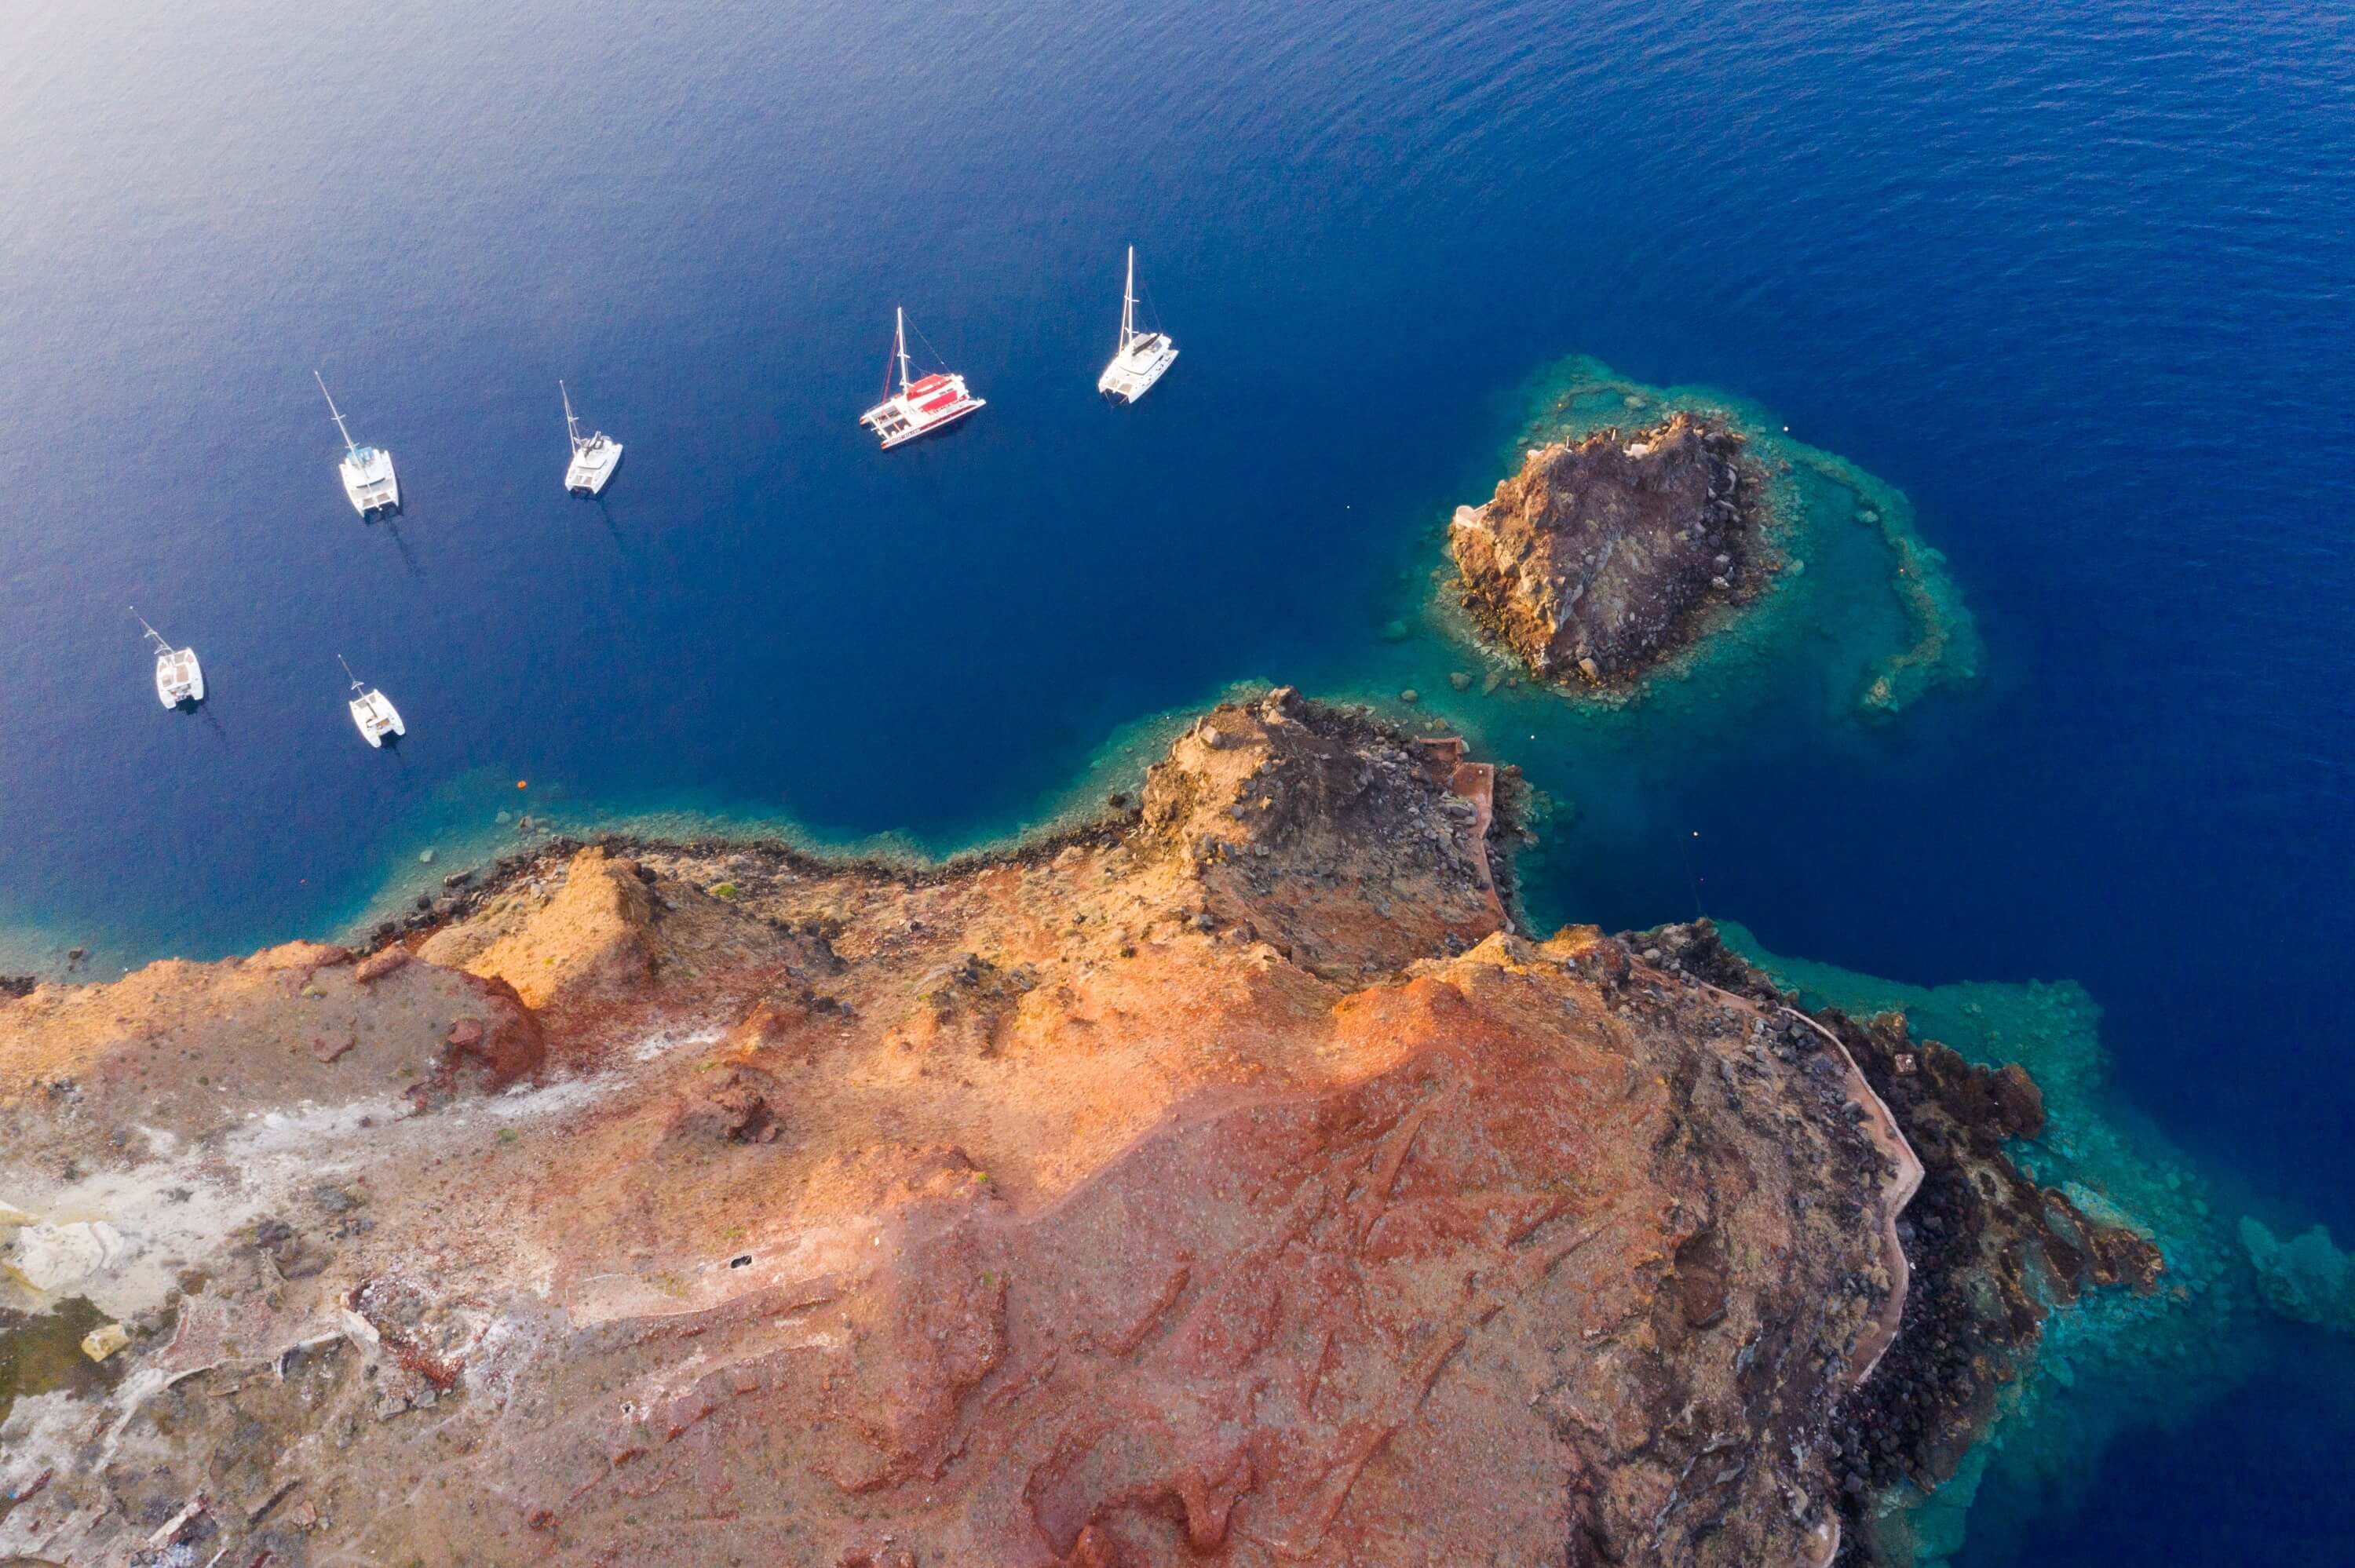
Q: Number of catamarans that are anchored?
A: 6